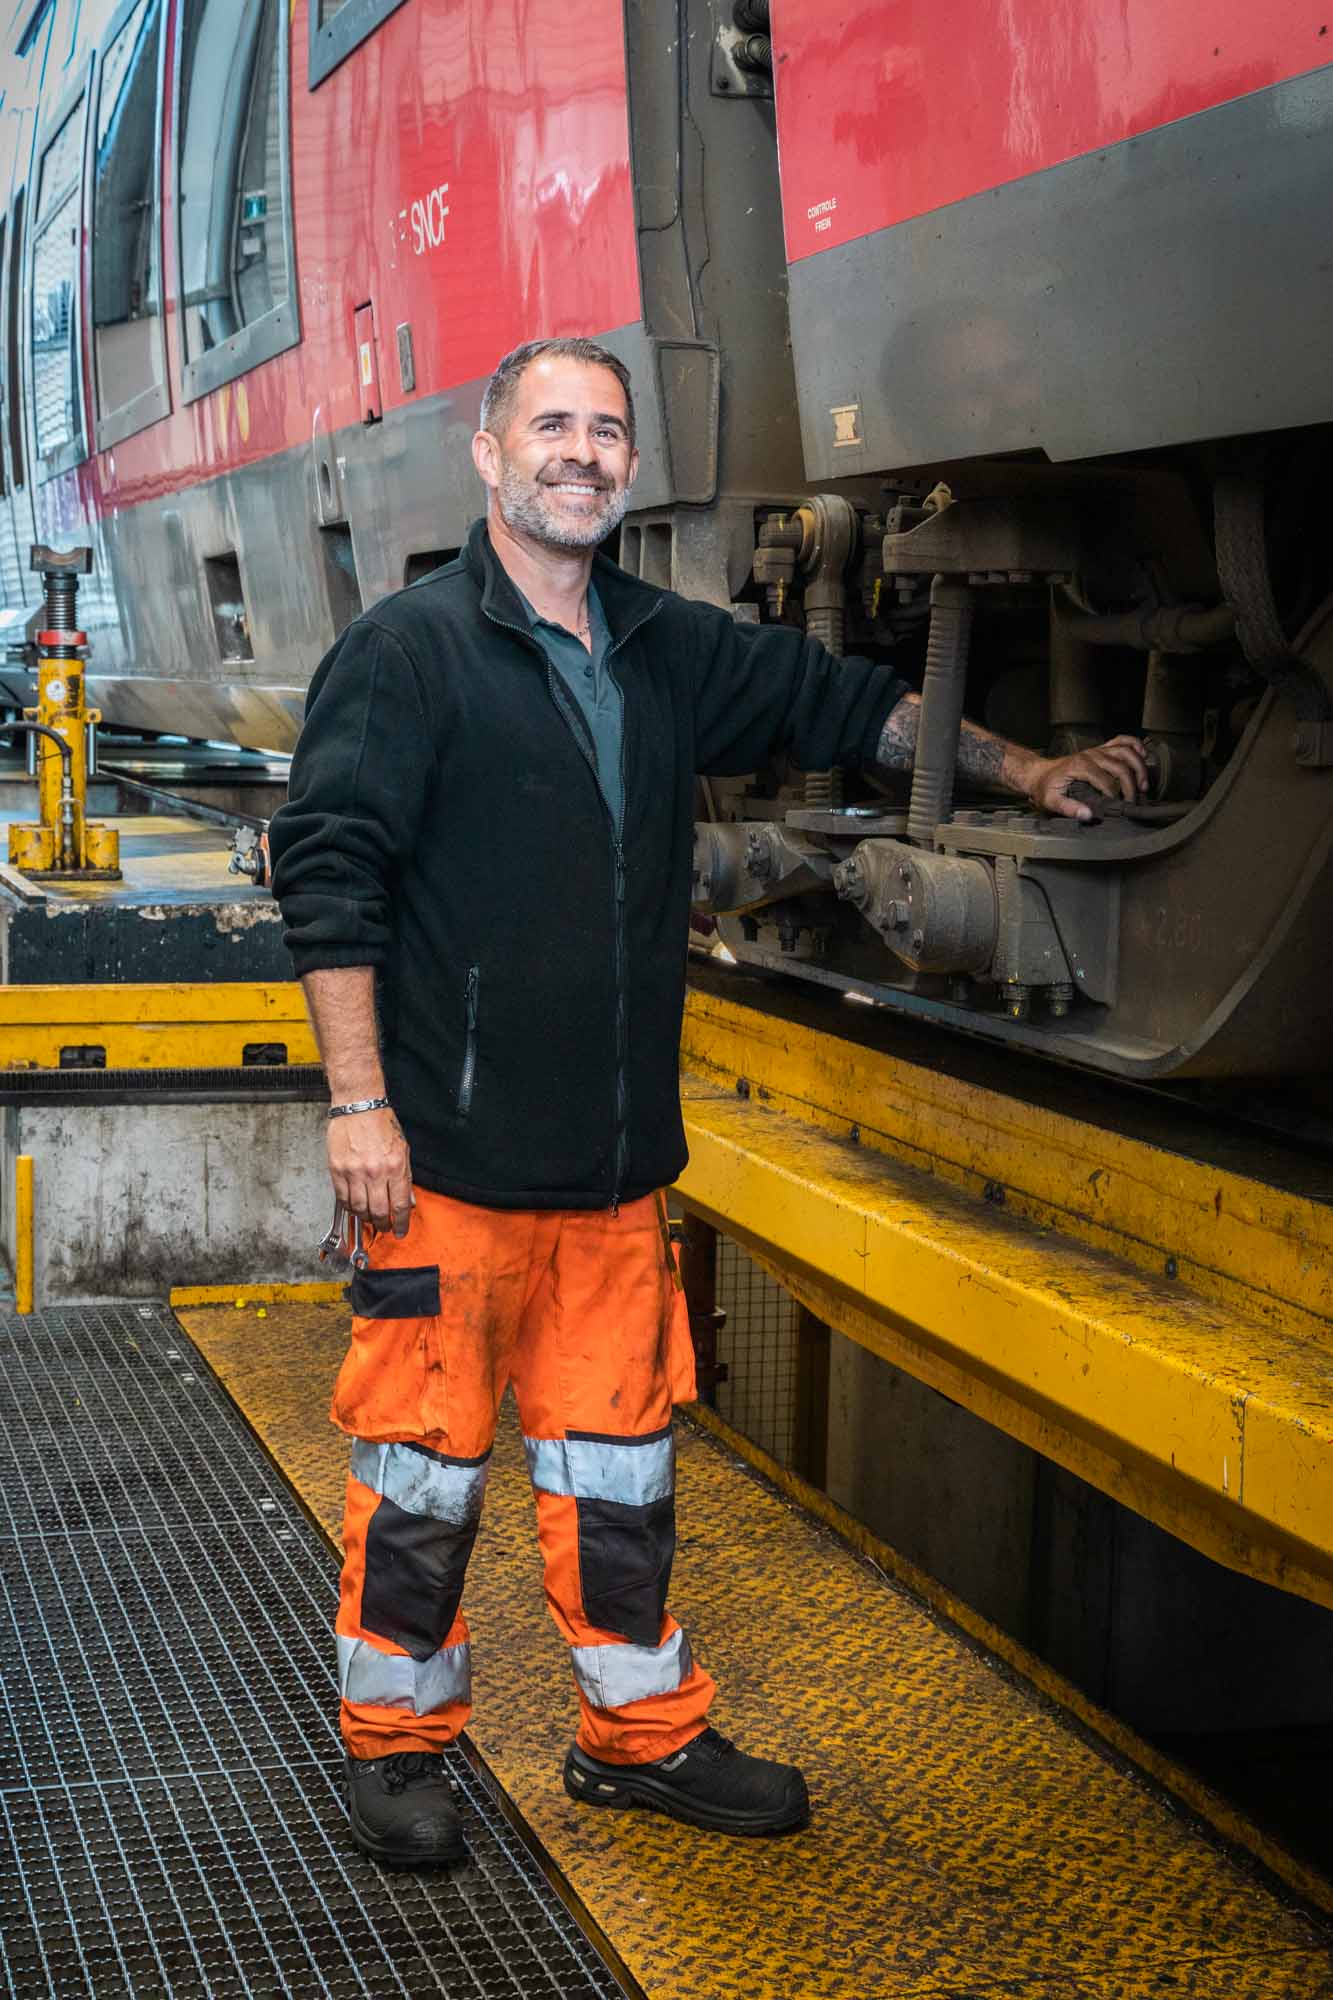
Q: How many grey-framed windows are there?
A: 4